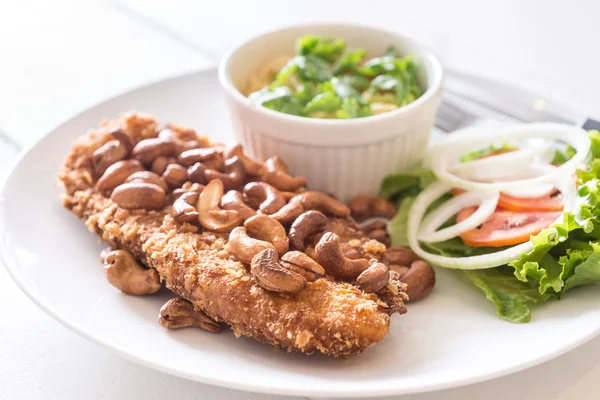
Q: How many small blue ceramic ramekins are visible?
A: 0